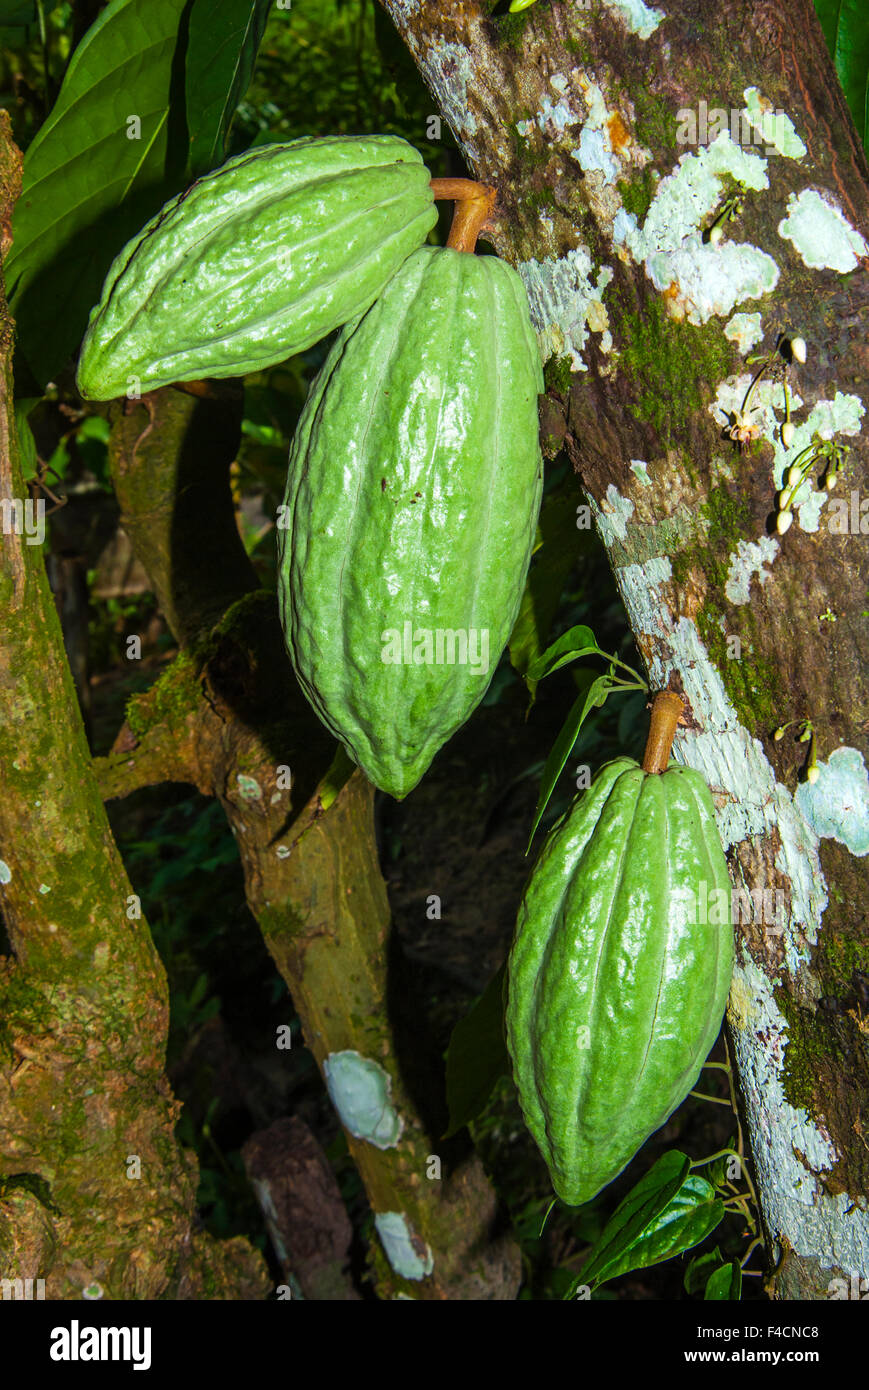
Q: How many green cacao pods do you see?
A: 3